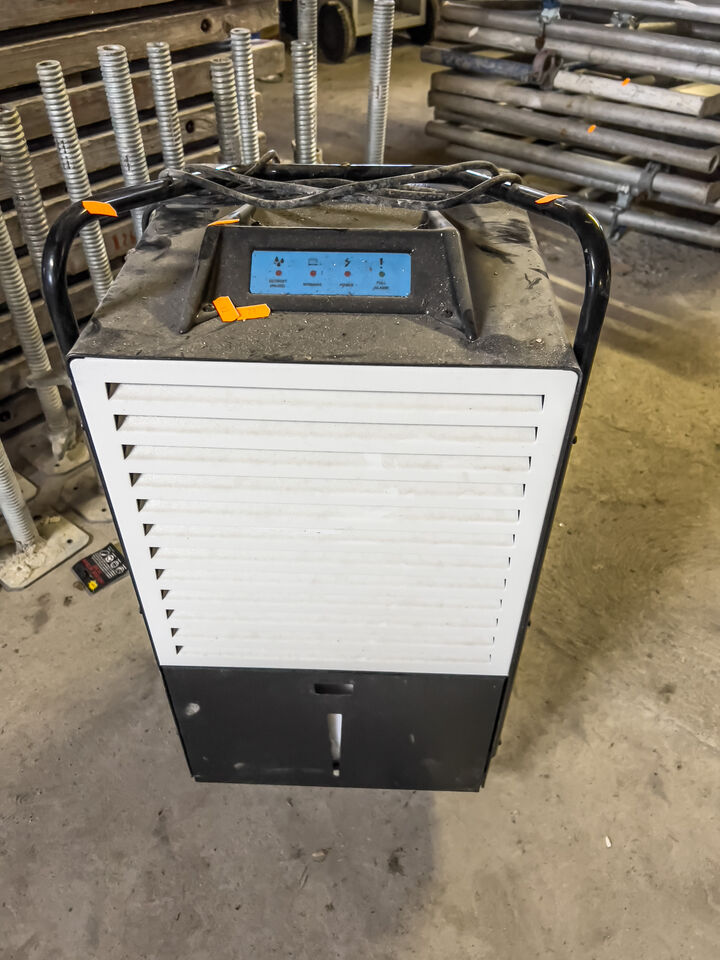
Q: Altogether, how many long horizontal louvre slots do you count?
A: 12